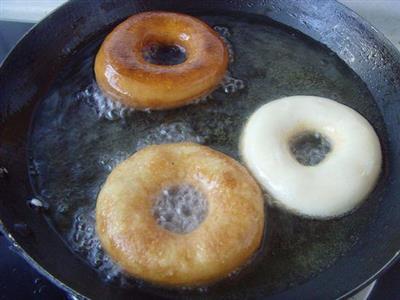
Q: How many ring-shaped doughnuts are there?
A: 3